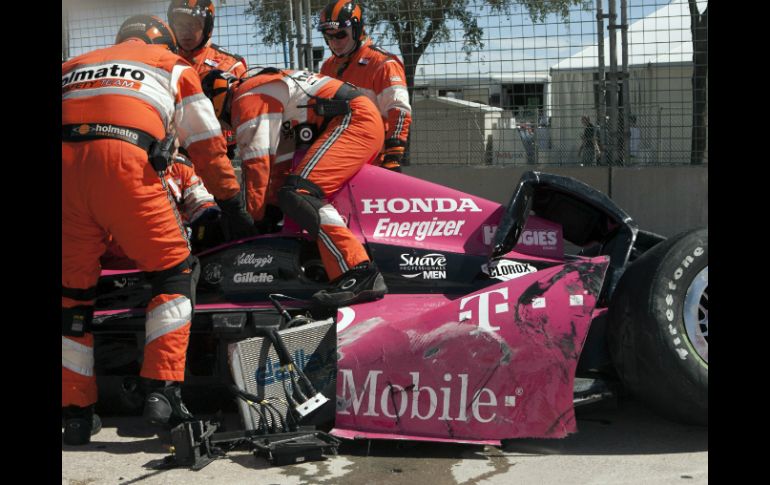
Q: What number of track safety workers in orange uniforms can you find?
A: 5